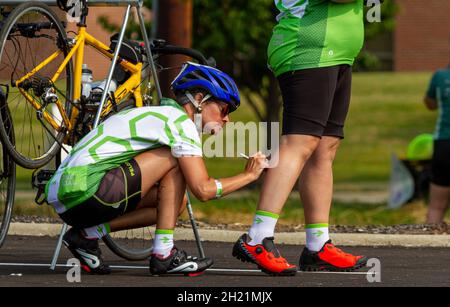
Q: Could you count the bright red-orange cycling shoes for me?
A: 2